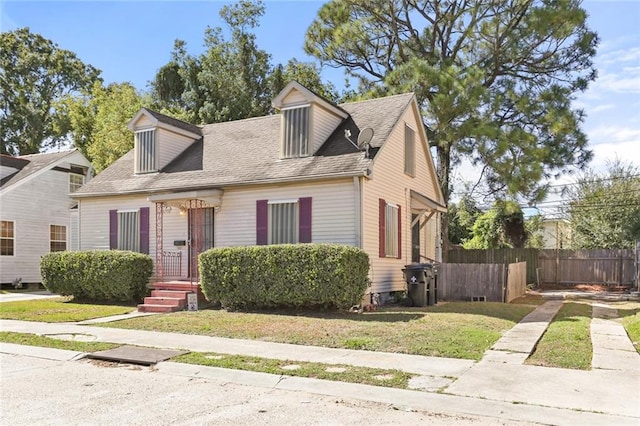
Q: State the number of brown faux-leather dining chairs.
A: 0